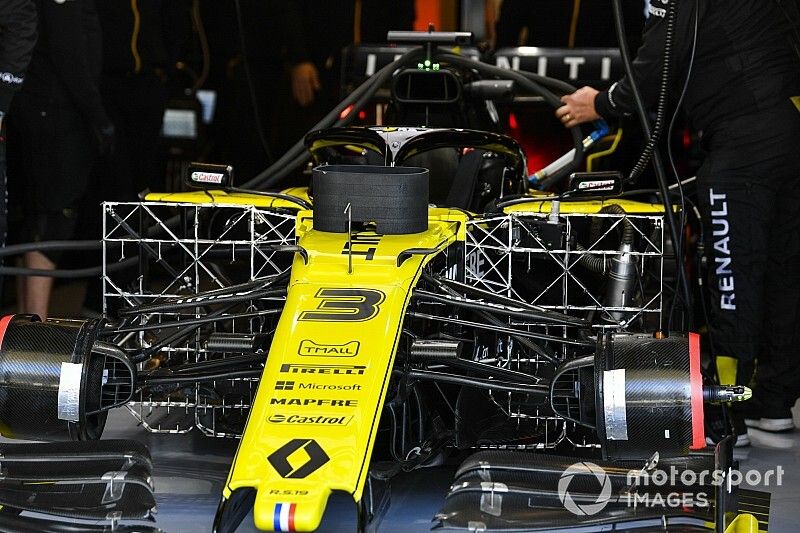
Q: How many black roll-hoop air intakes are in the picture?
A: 1